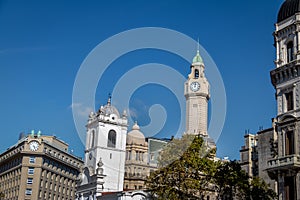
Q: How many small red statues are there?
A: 0